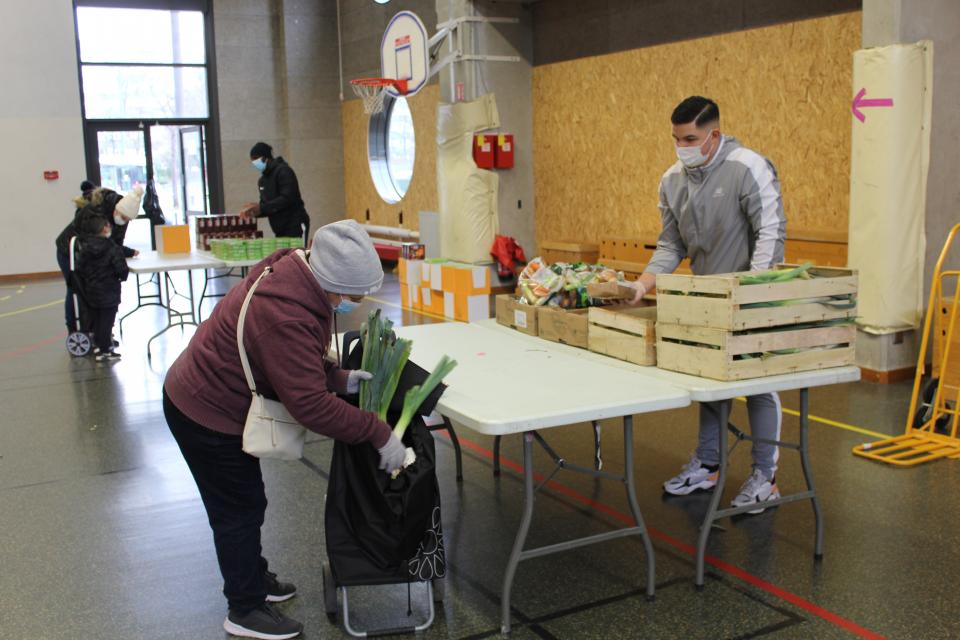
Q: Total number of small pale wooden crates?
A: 3